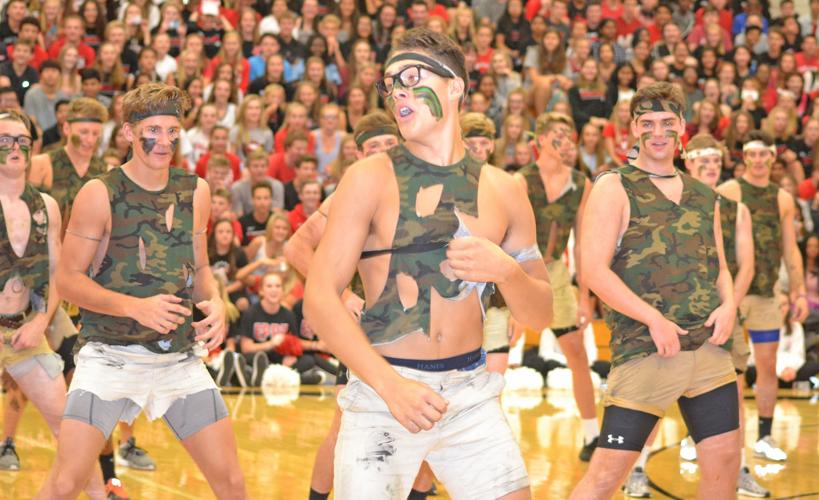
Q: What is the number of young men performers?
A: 10